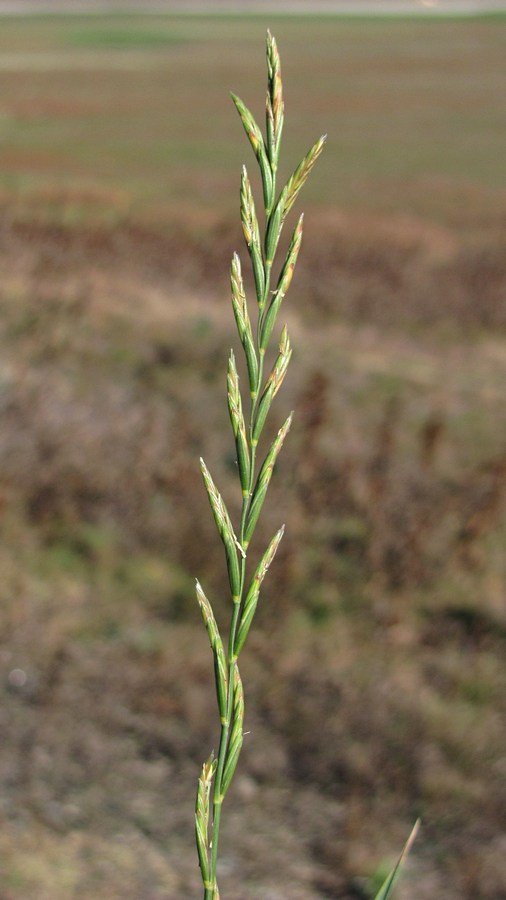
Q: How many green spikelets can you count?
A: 14